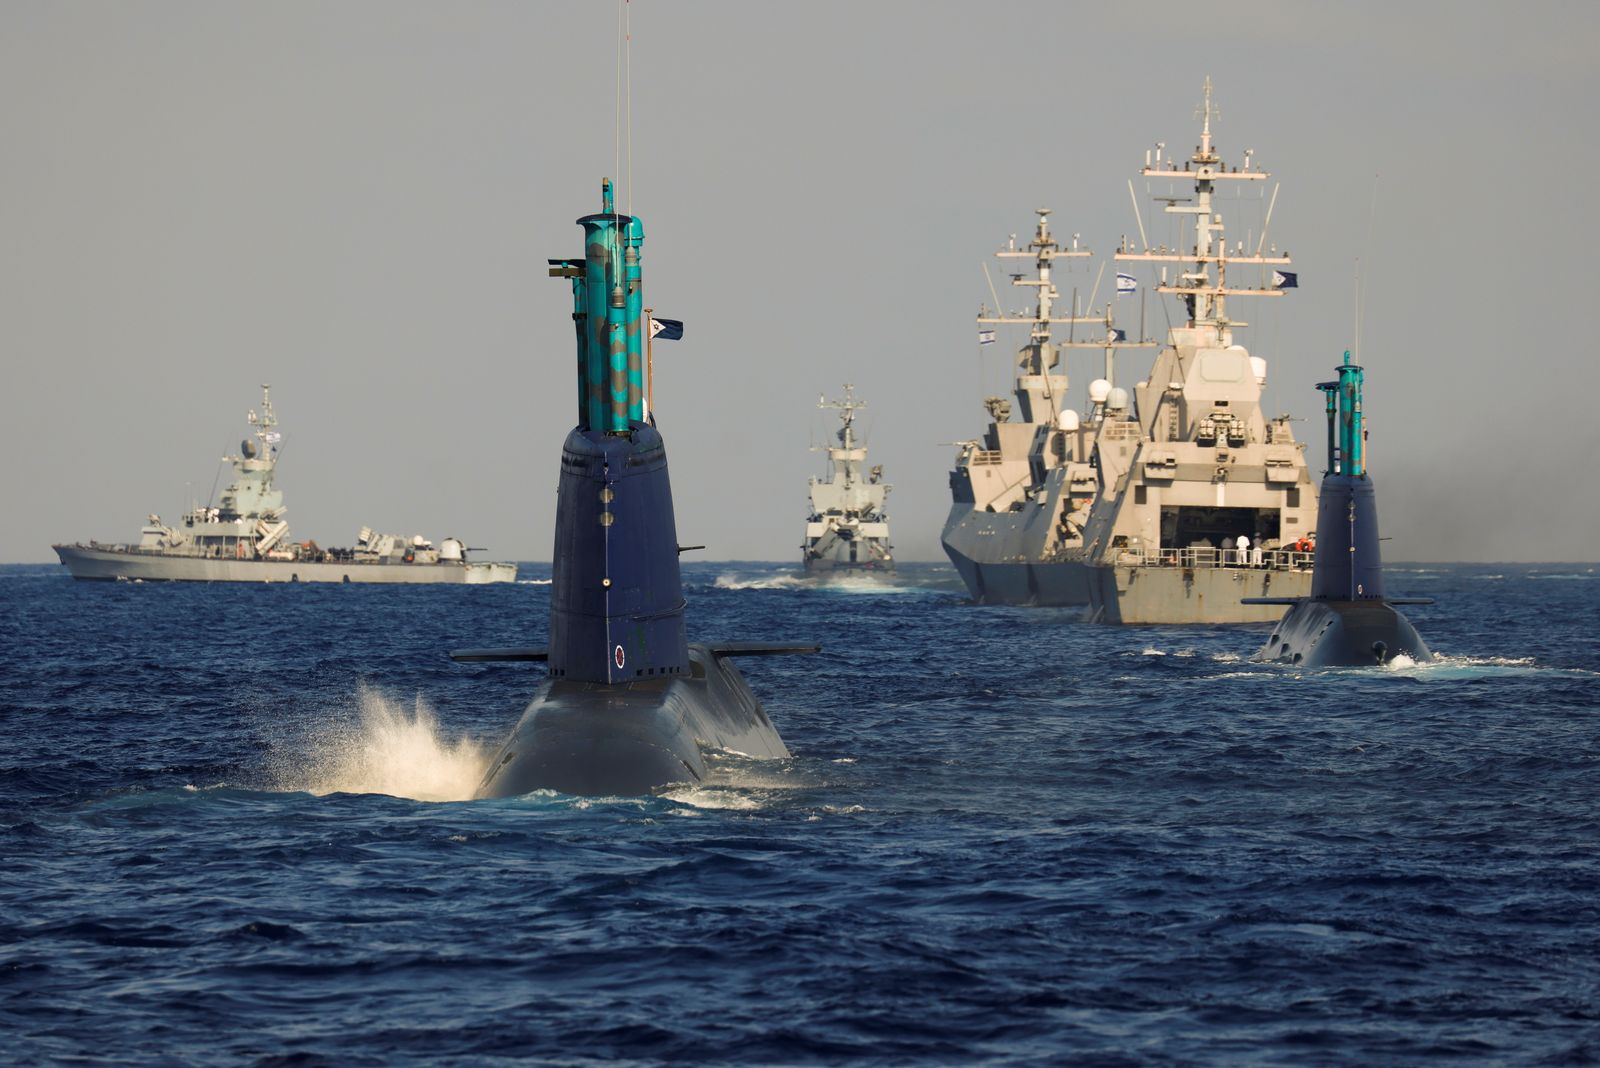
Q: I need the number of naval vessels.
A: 6